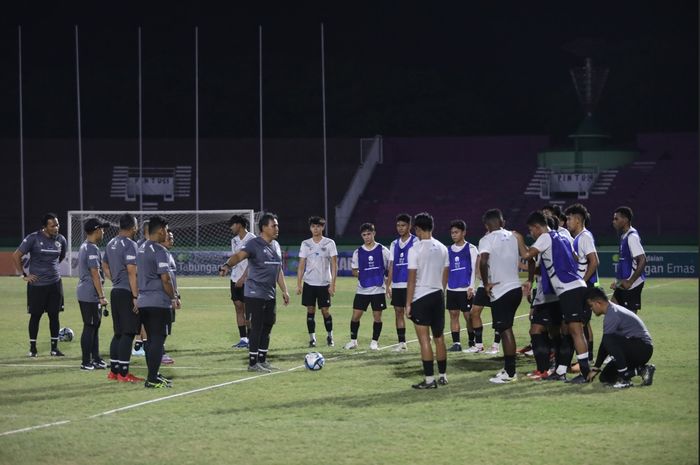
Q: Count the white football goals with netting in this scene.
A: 1